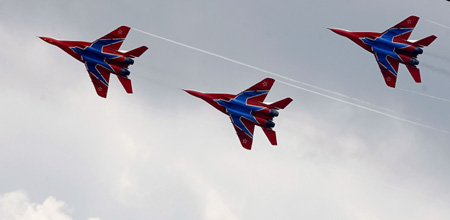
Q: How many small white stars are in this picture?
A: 6